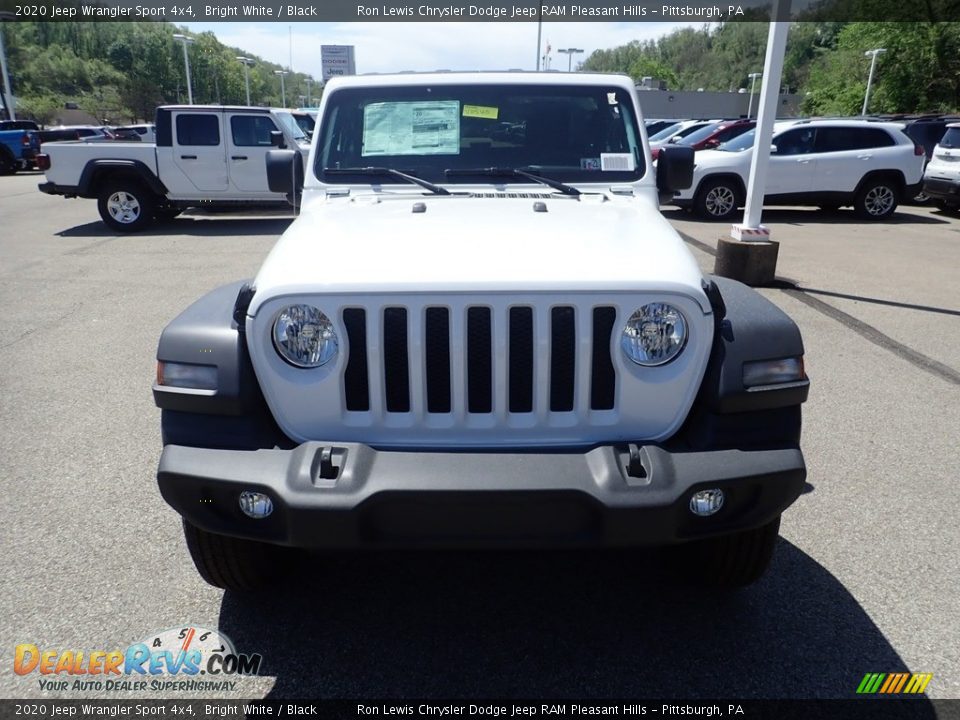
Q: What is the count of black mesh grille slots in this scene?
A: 7